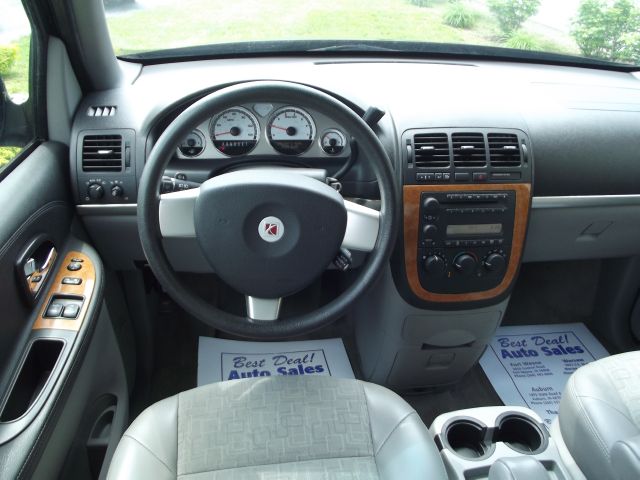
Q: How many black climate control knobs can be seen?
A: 3